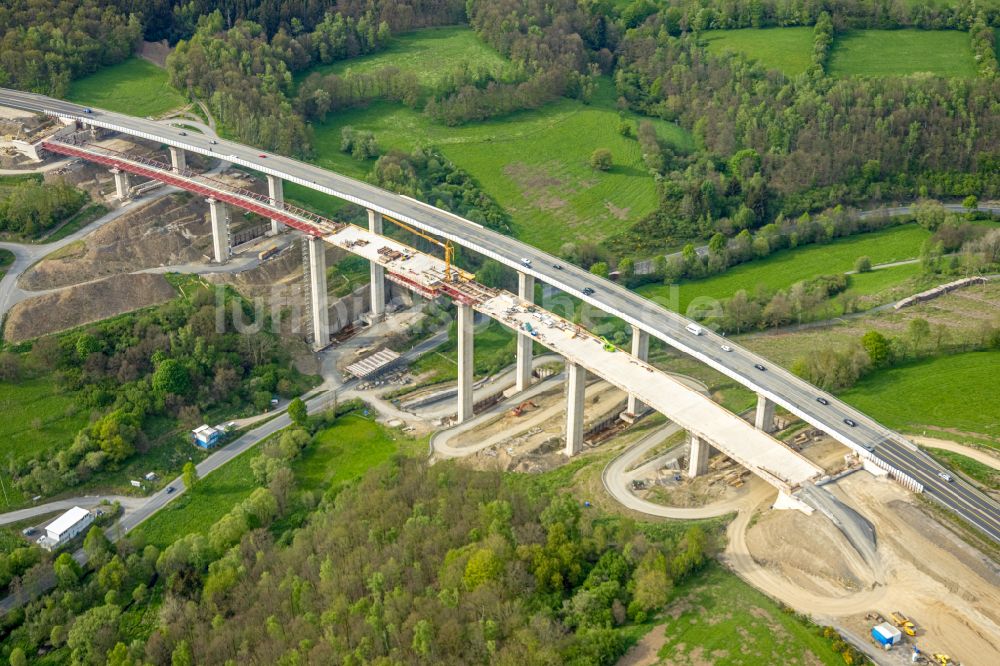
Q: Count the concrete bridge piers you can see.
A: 12